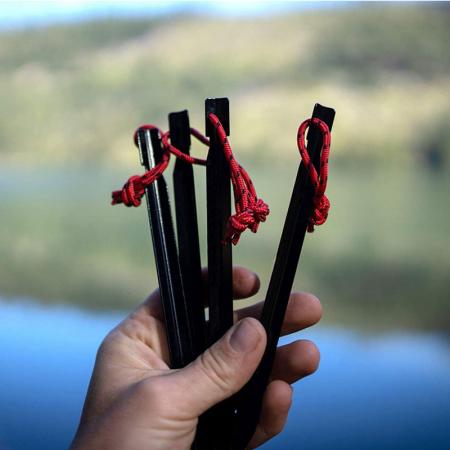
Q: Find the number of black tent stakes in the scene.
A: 4